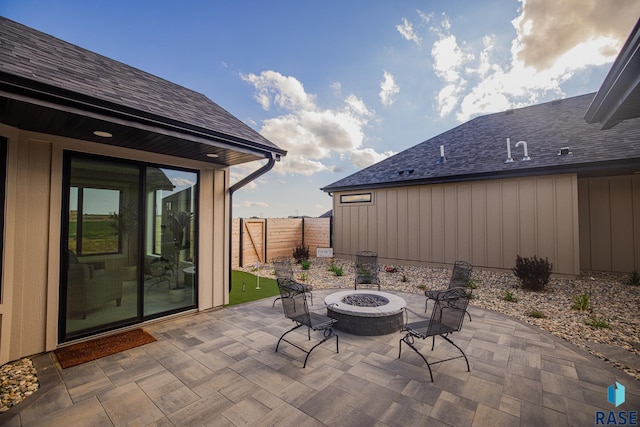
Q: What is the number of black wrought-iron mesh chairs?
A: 5